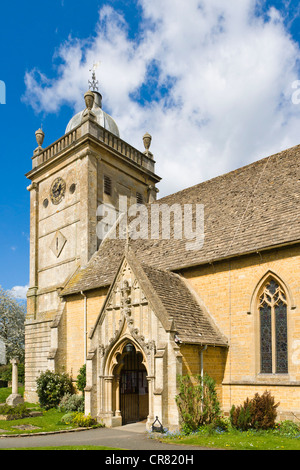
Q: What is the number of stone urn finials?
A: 3